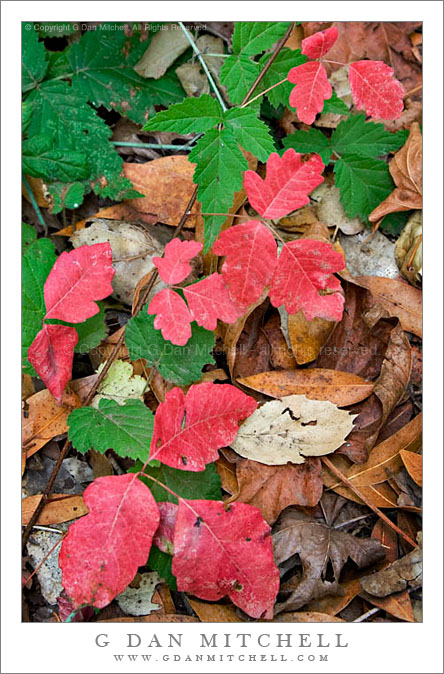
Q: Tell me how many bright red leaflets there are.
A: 14